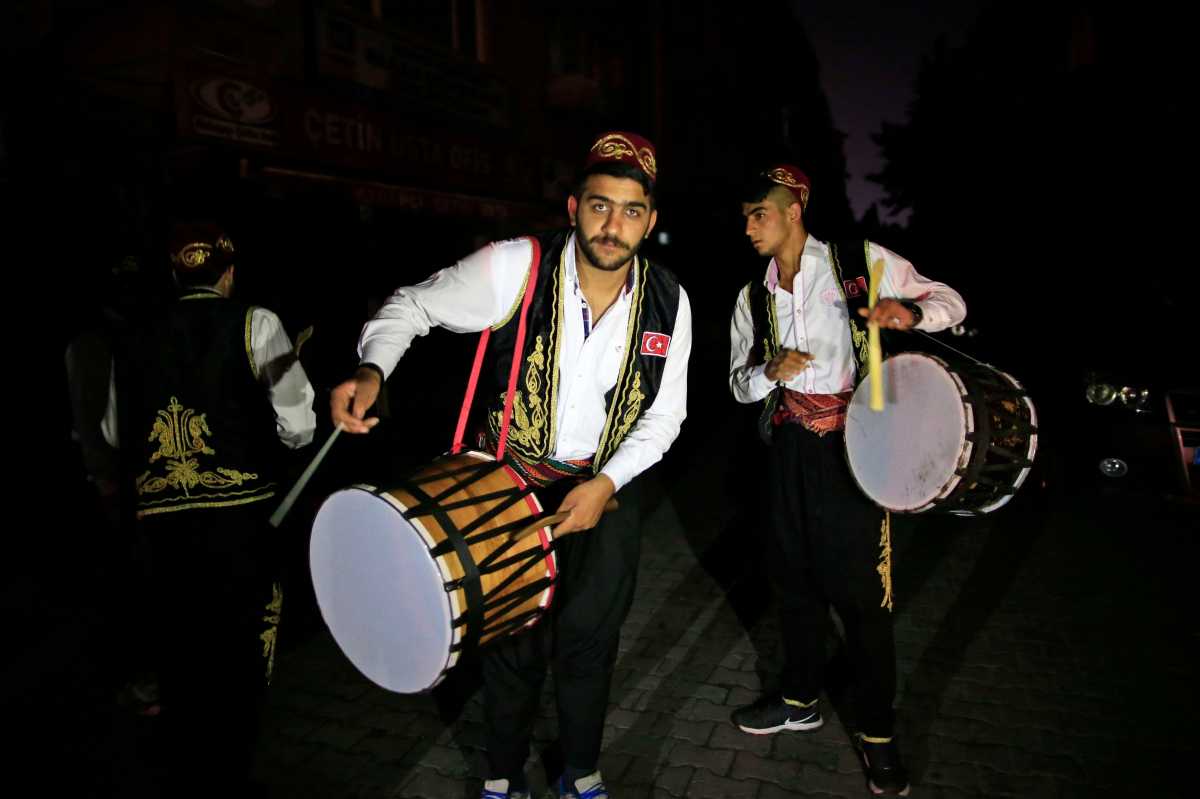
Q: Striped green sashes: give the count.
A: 1